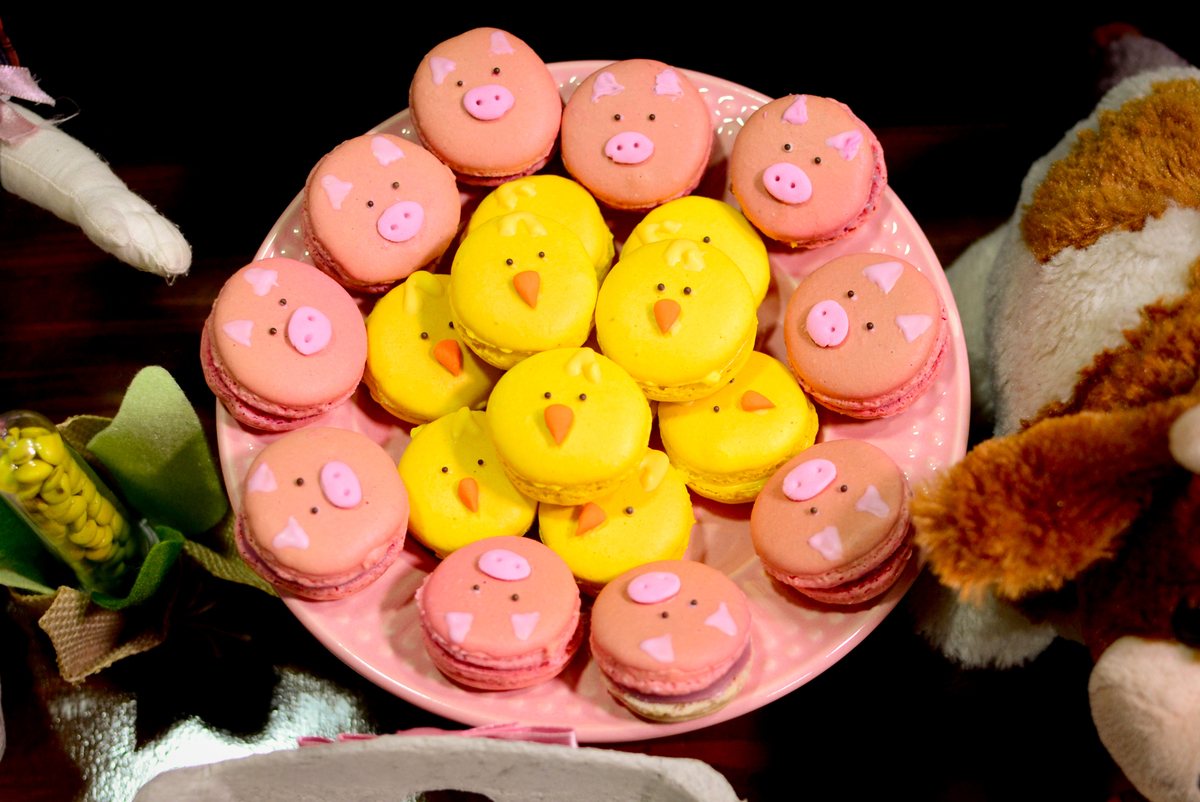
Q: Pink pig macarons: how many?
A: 10